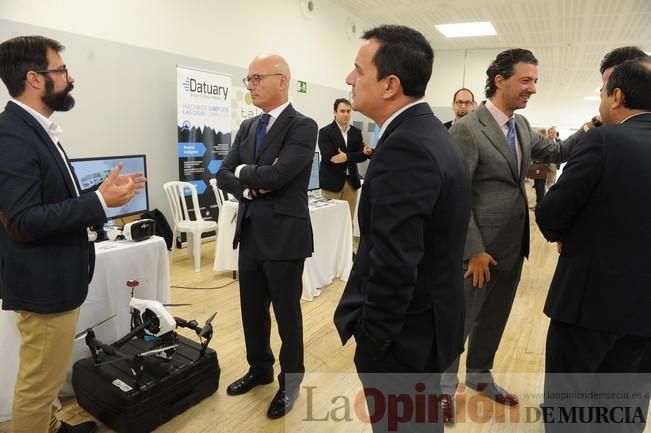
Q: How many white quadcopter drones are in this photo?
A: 1